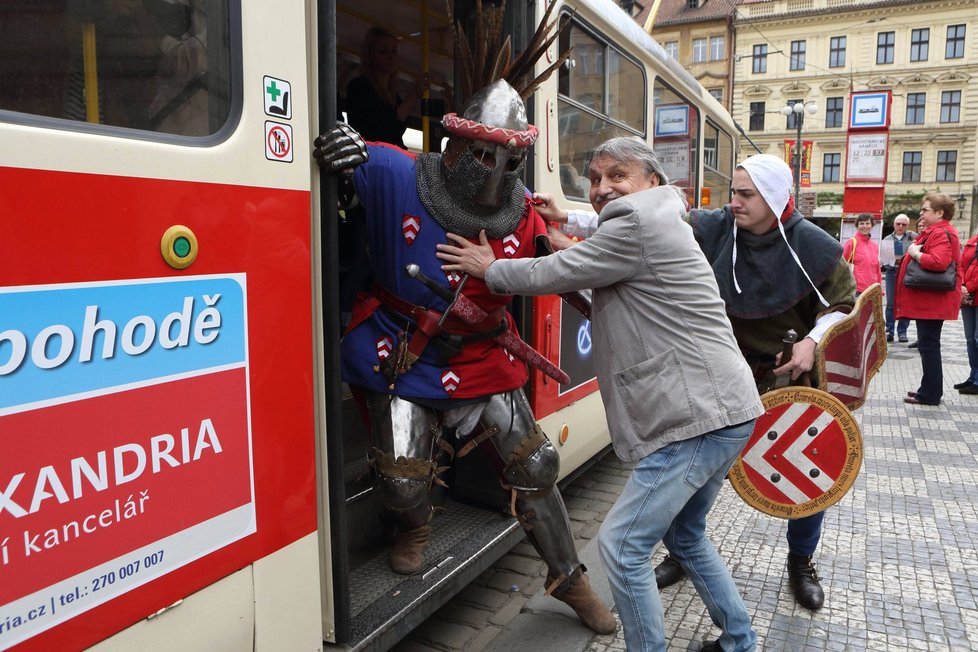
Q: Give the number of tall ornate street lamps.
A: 1